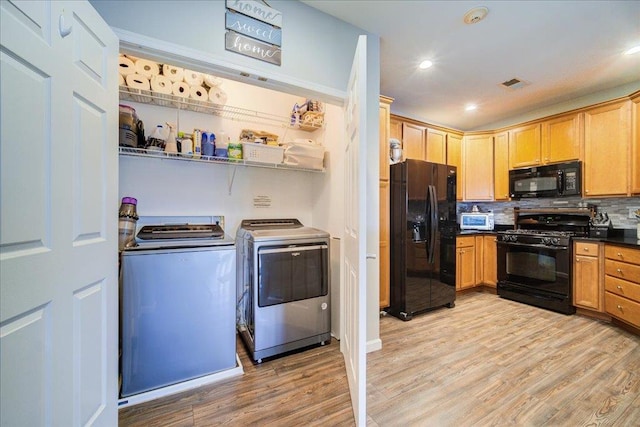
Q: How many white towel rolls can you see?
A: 11